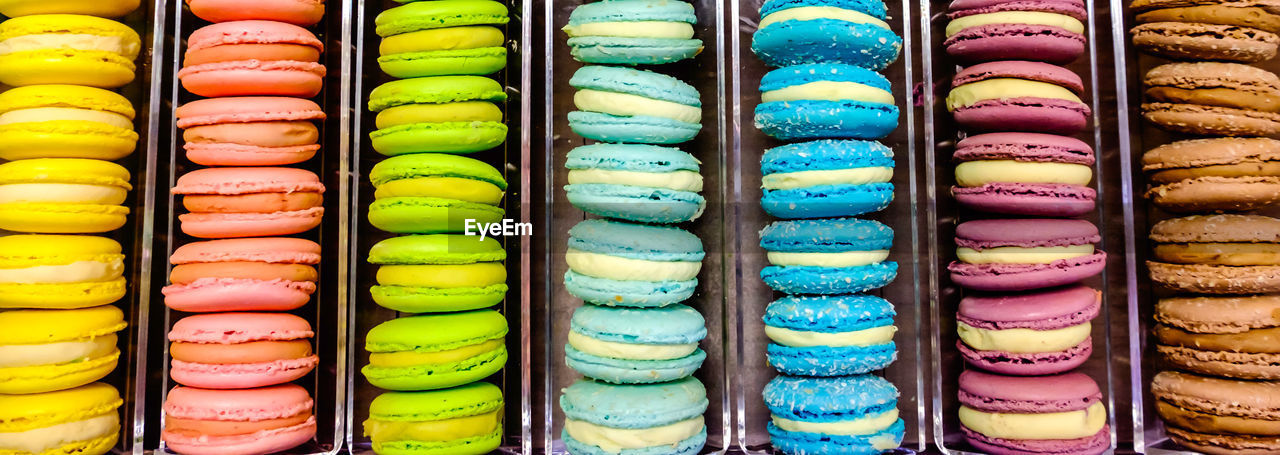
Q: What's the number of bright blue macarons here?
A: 6